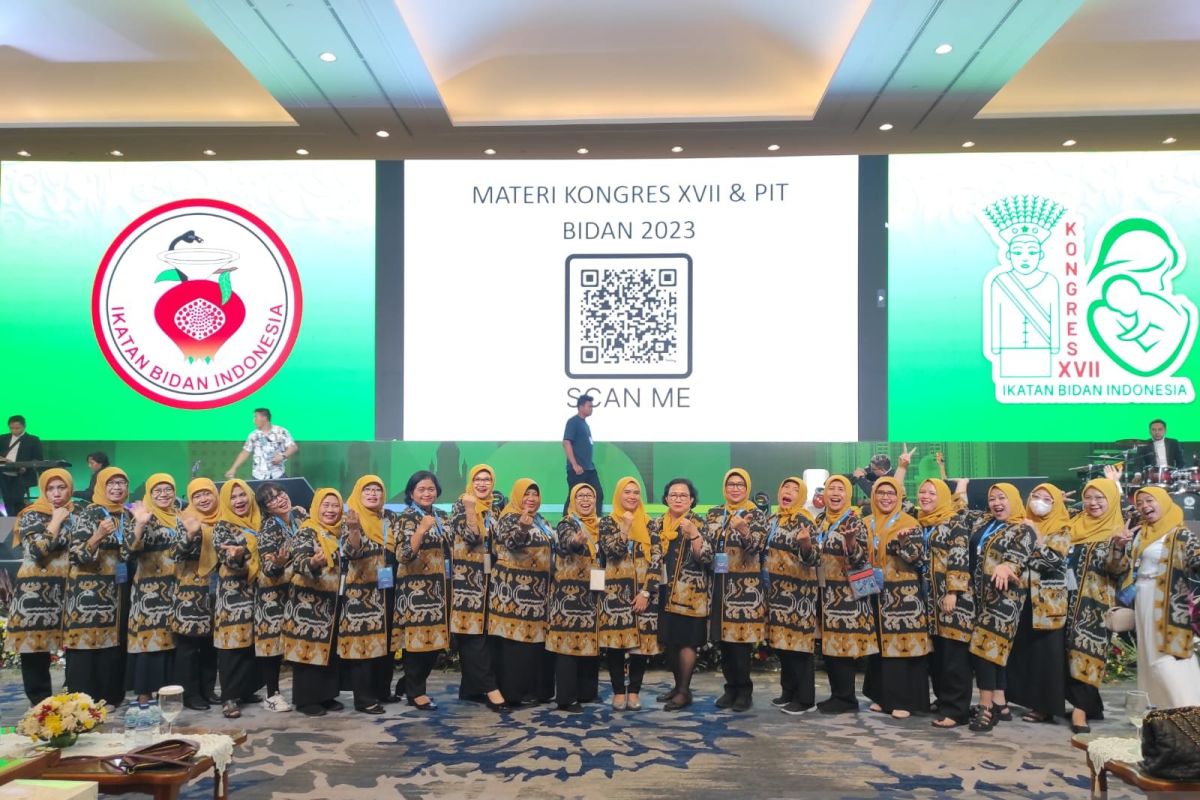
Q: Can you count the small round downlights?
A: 15